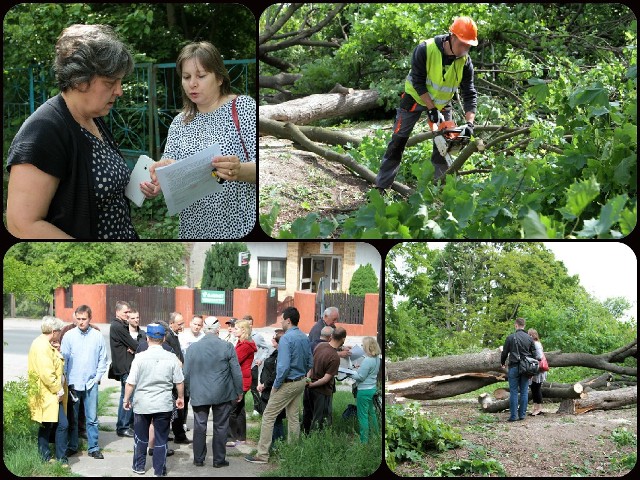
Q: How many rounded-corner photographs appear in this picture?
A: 4